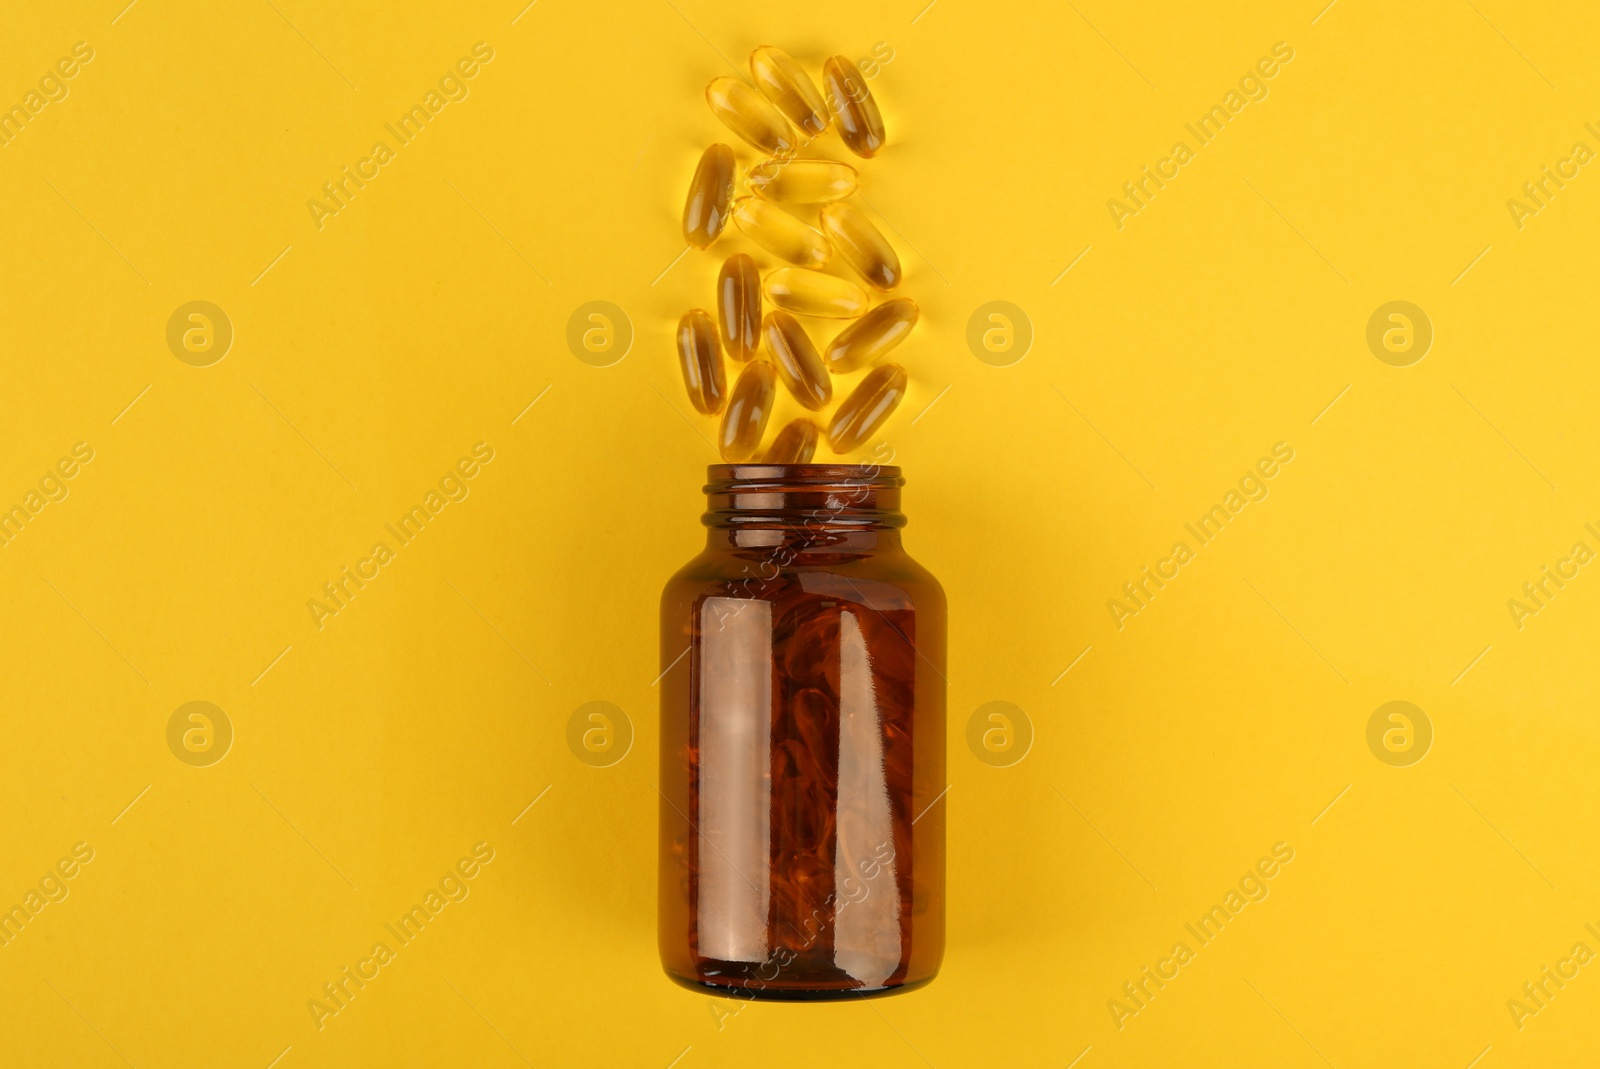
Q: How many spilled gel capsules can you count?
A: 15